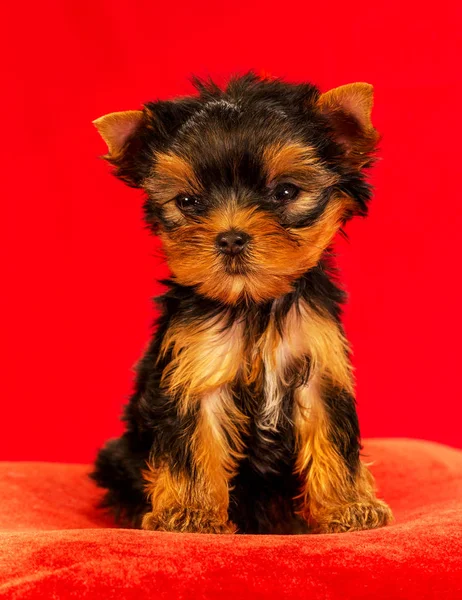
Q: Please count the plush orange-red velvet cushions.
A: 1